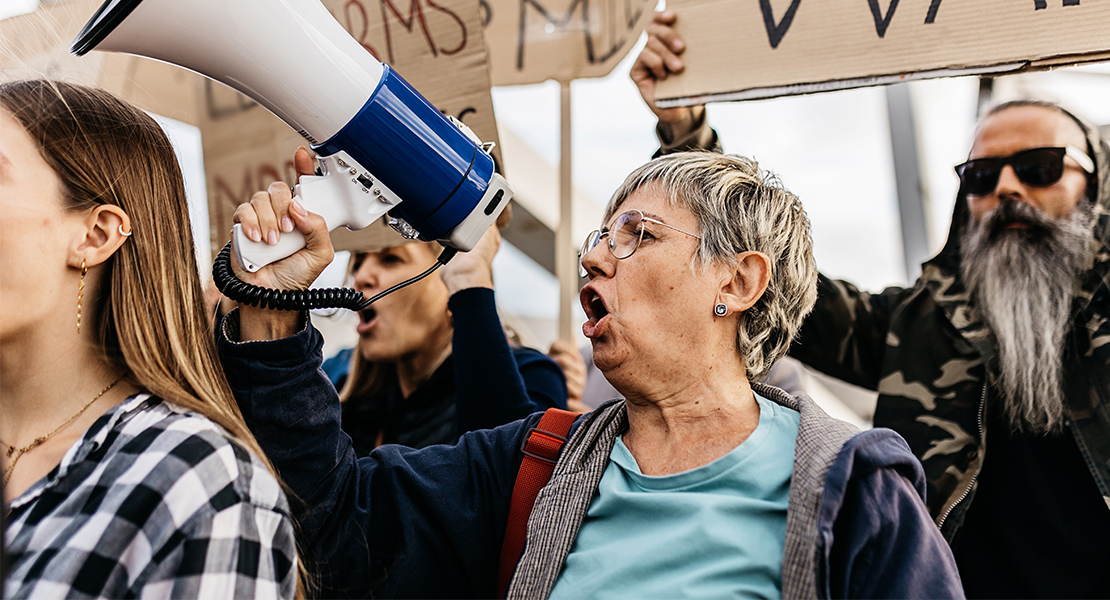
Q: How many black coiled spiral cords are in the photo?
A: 1